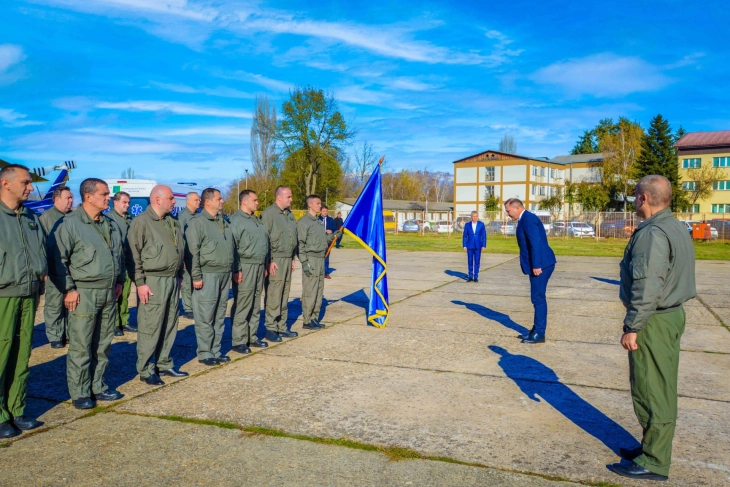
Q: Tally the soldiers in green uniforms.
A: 11